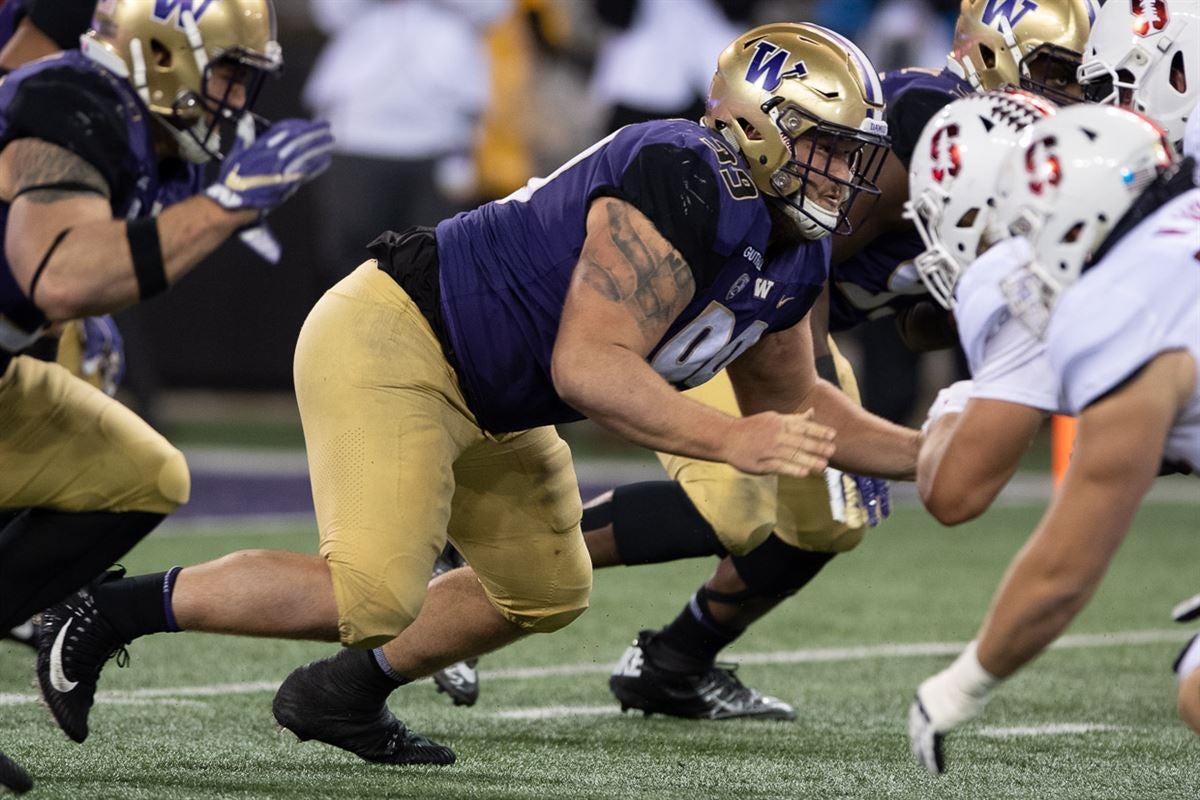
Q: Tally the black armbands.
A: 3